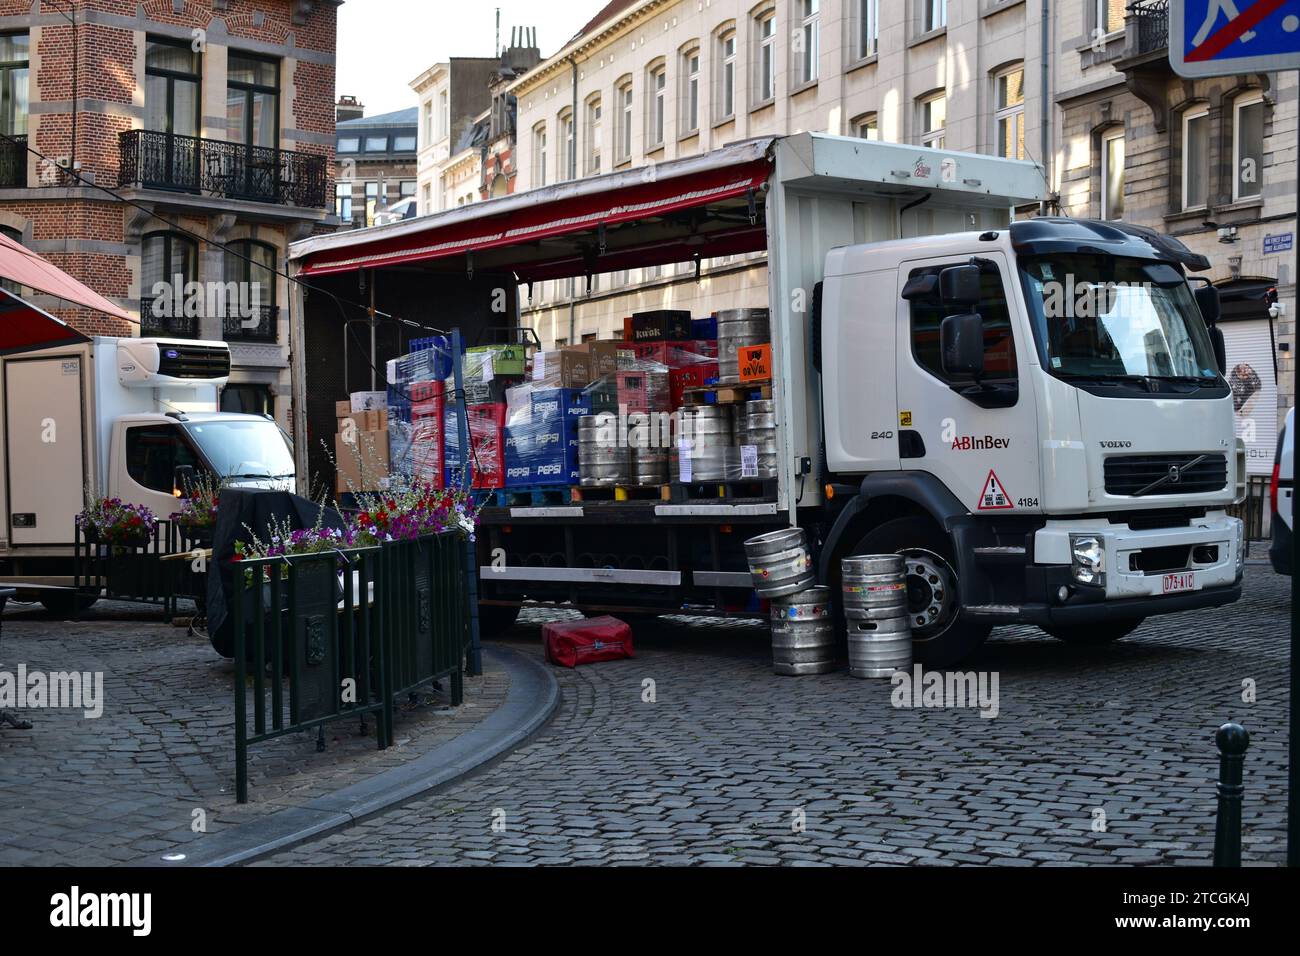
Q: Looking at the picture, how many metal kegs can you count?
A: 9